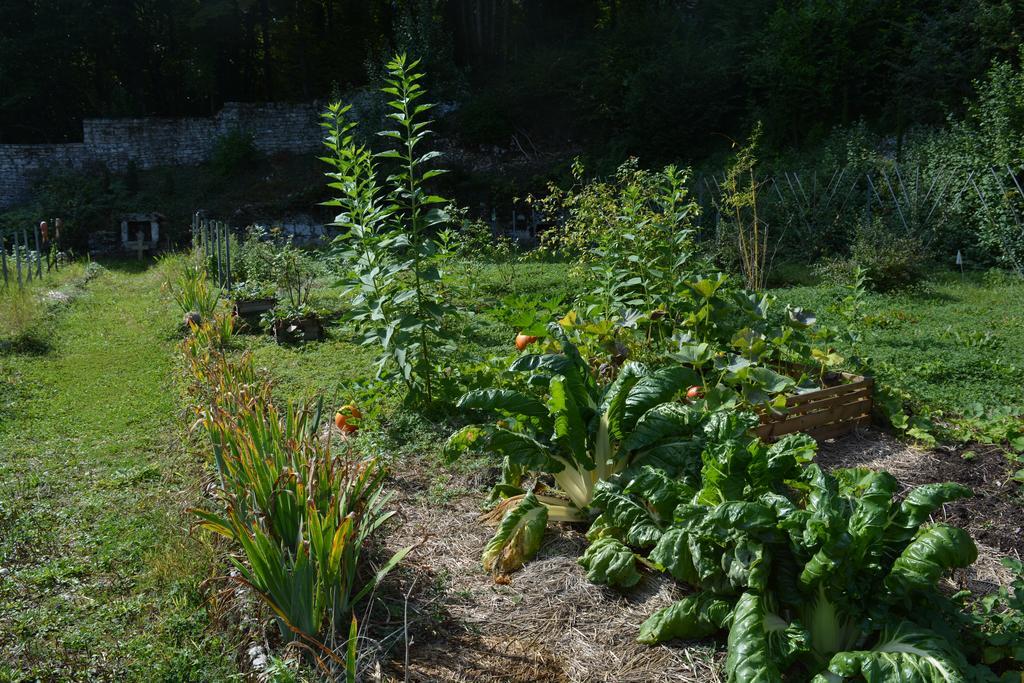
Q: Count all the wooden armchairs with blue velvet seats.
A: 0